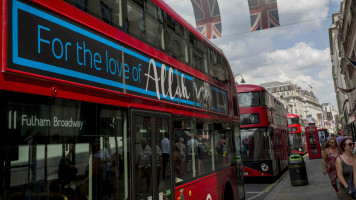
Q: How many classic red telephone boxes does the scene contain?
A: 1